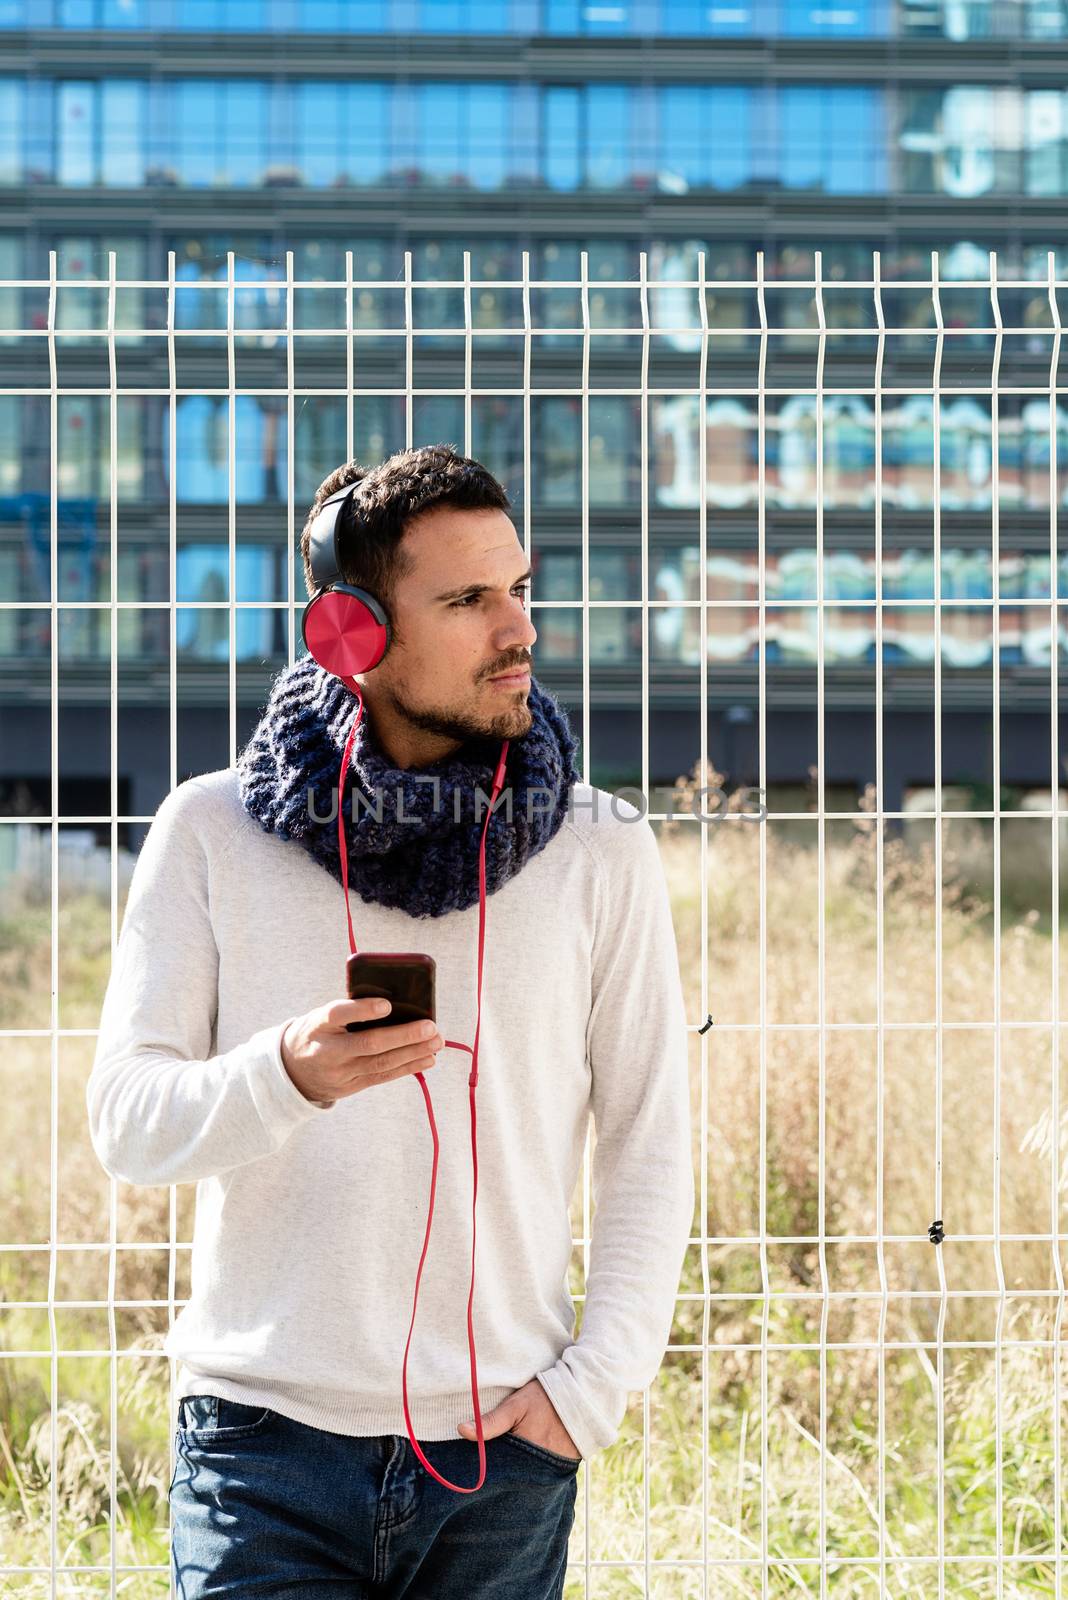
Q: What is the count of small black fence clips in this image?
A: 2